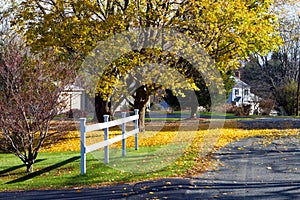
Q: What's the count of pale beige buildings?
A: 1